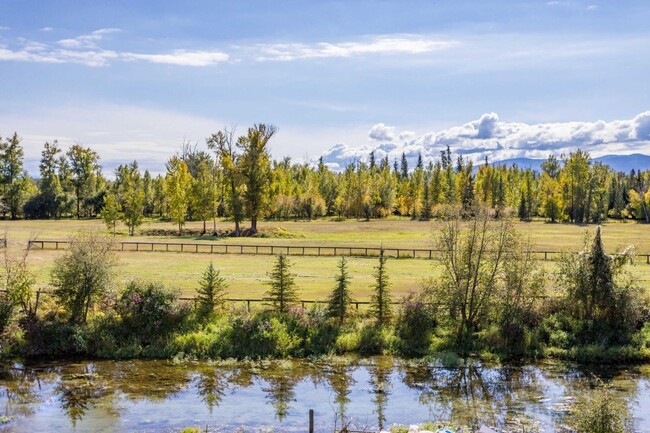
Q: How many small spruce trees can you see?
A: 4